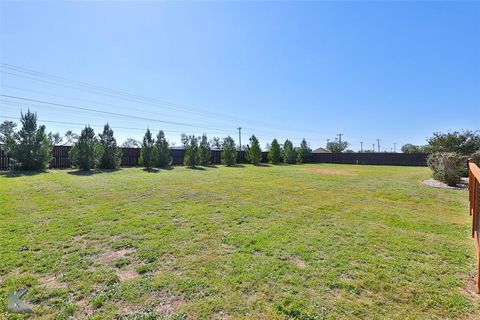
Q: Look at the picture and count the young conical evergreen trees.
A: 12